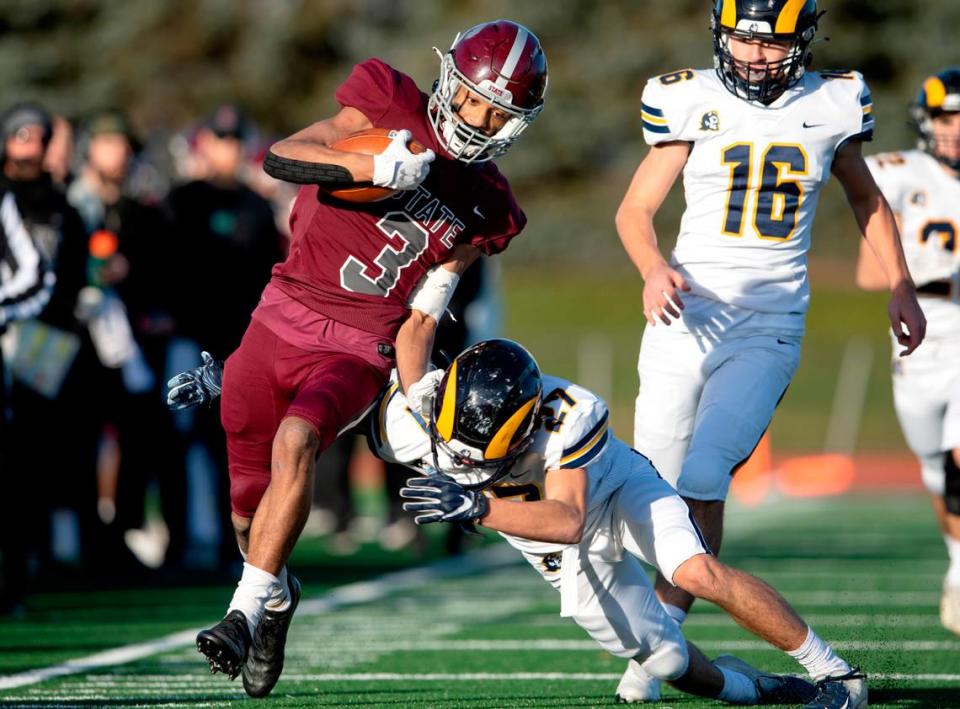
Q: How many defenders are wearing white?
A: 3